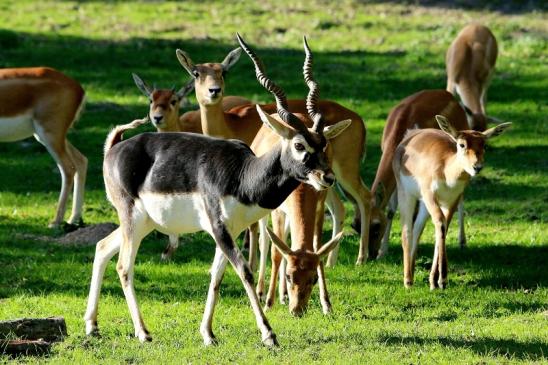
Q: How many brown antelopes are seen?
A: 7